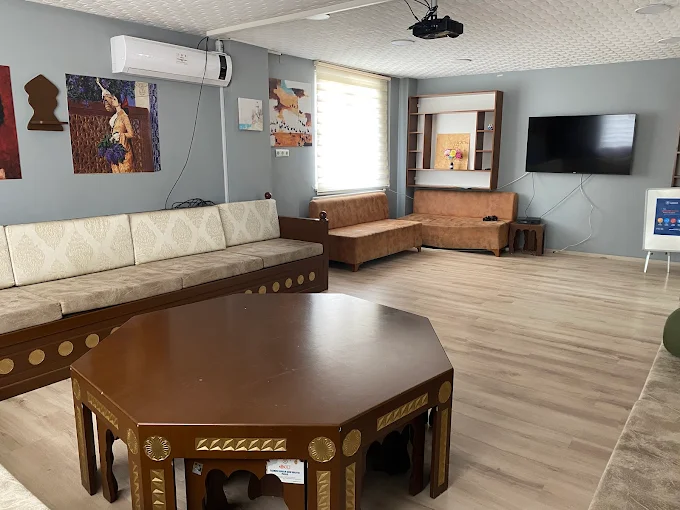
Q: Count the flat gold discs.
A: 11